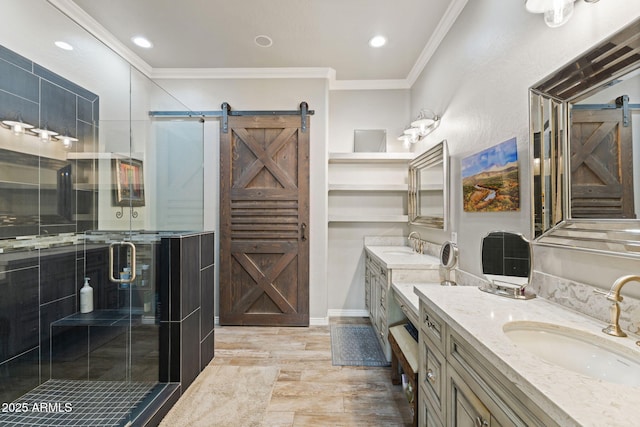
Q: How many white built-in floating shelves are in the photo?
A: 3